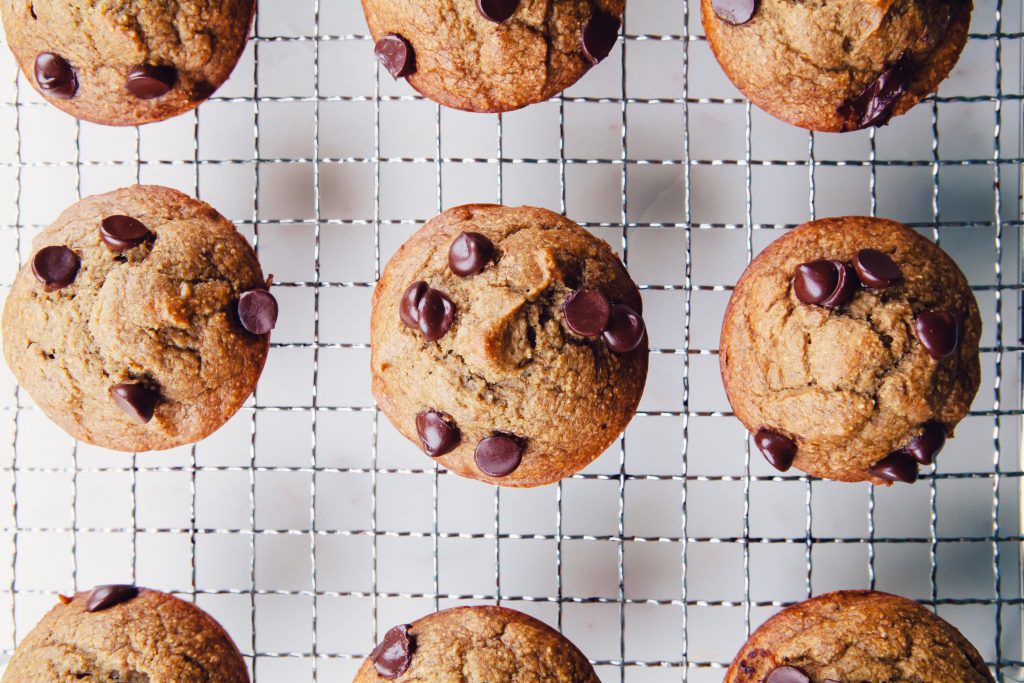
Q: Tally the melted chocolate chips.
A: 1